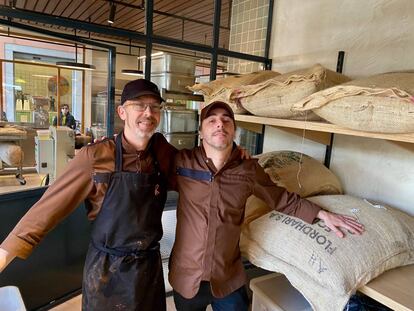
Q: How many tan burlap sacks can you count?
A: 5